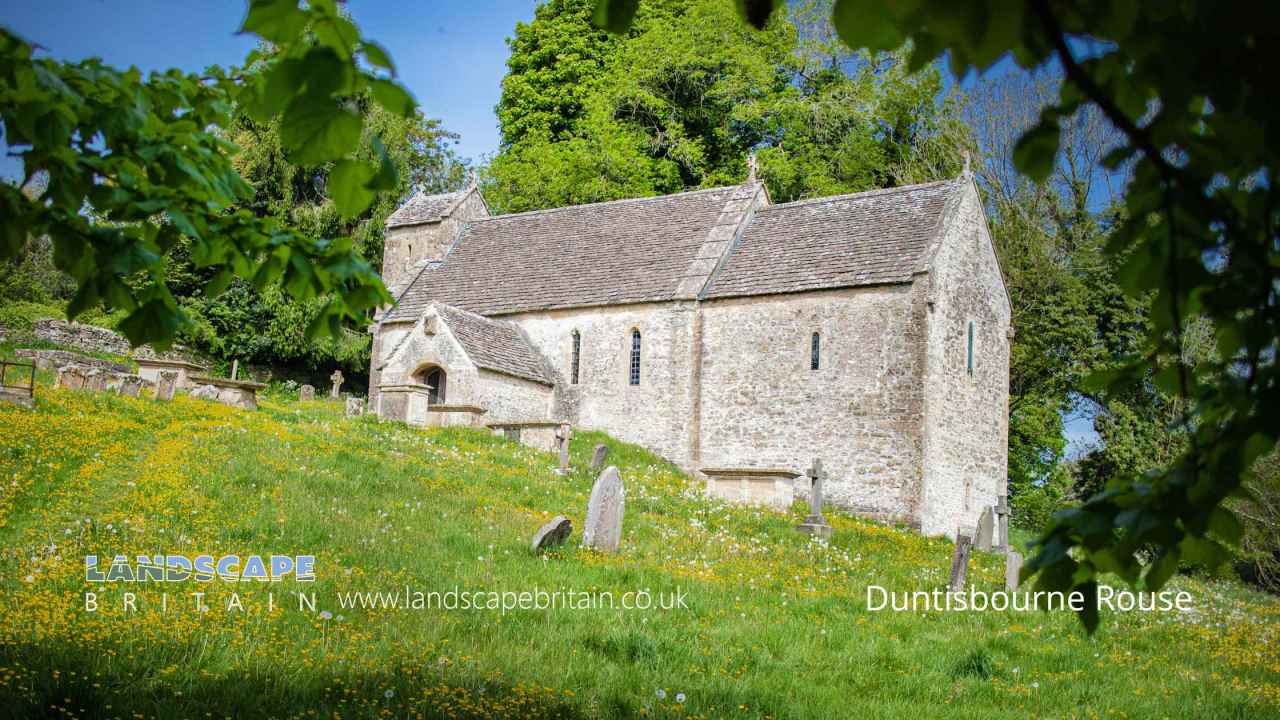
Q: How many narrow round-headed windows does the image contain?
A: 4